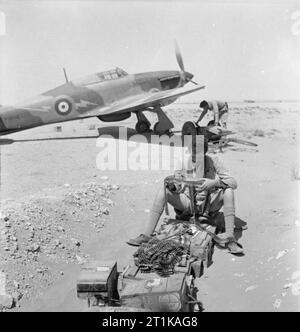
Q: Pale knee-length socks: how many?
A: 2